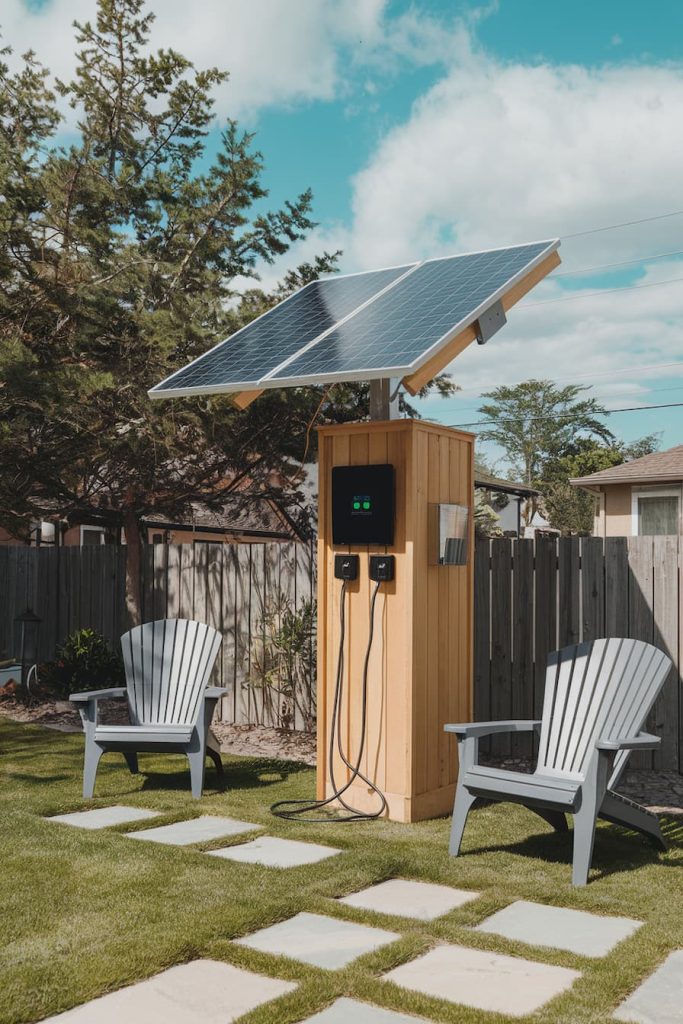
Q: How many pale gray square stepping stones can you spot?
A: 10